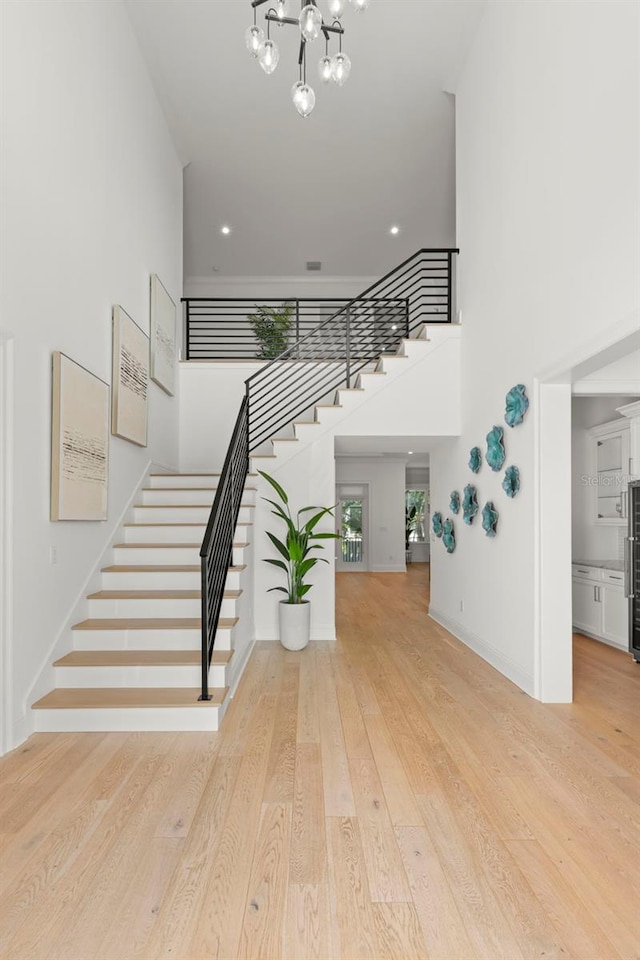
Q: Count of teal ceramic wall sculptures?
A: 9